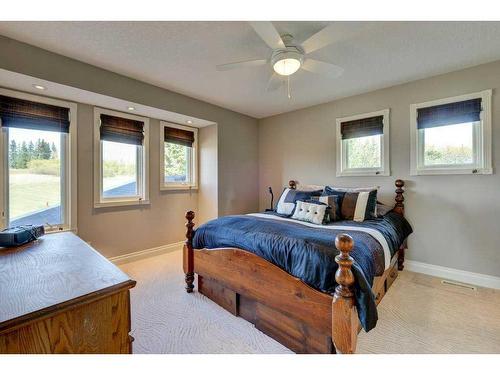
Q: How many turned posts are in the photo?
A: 4